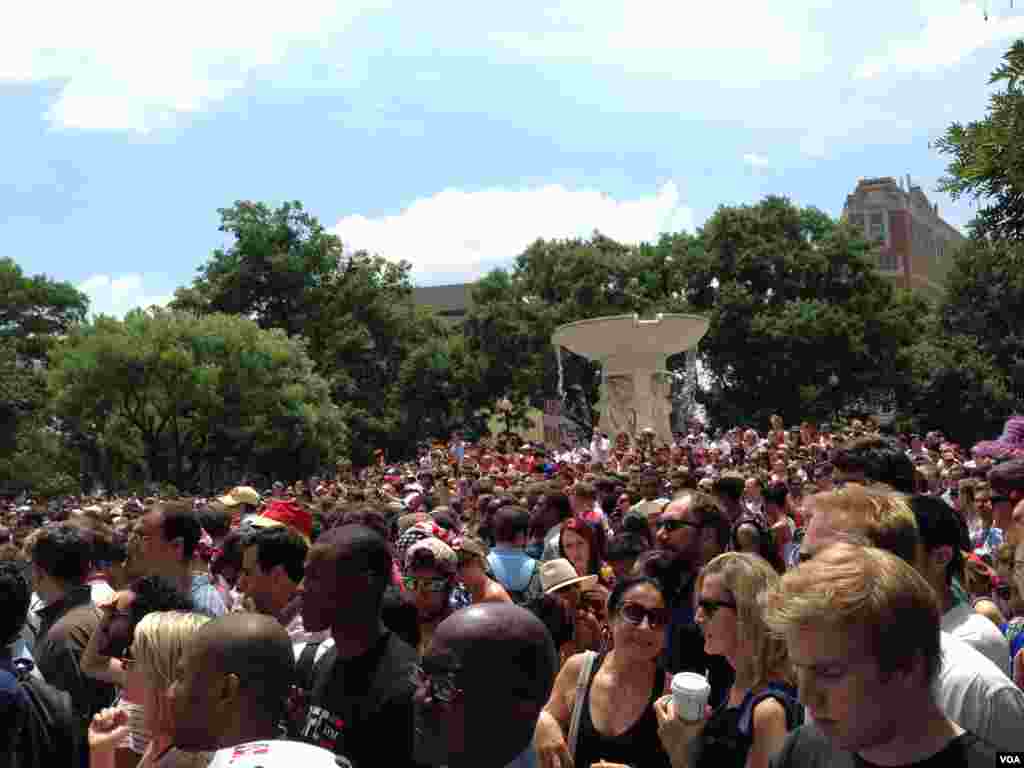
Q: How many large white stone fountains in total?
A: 1